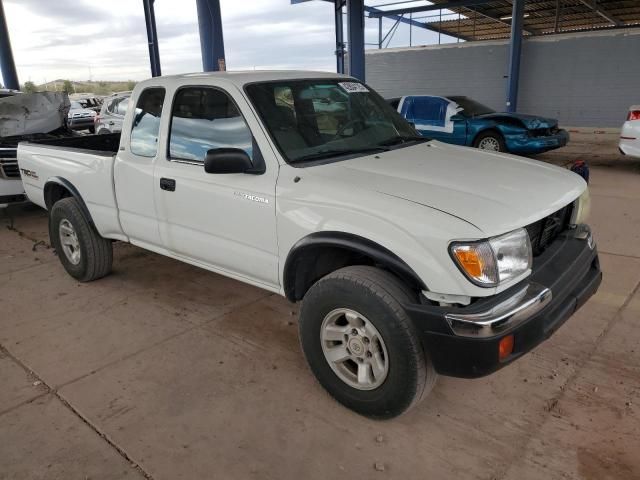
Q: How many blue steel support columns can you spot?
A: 6